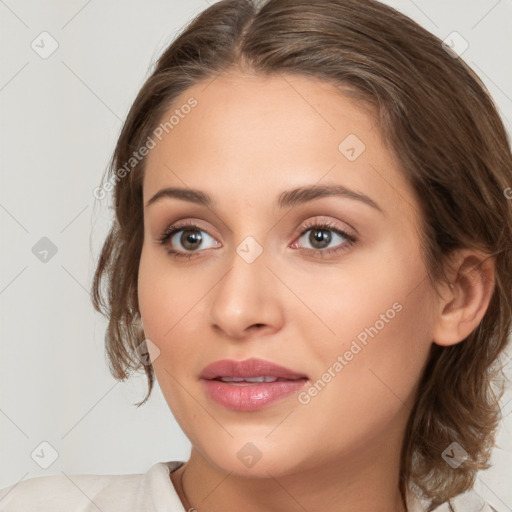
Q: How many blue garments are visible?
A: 0